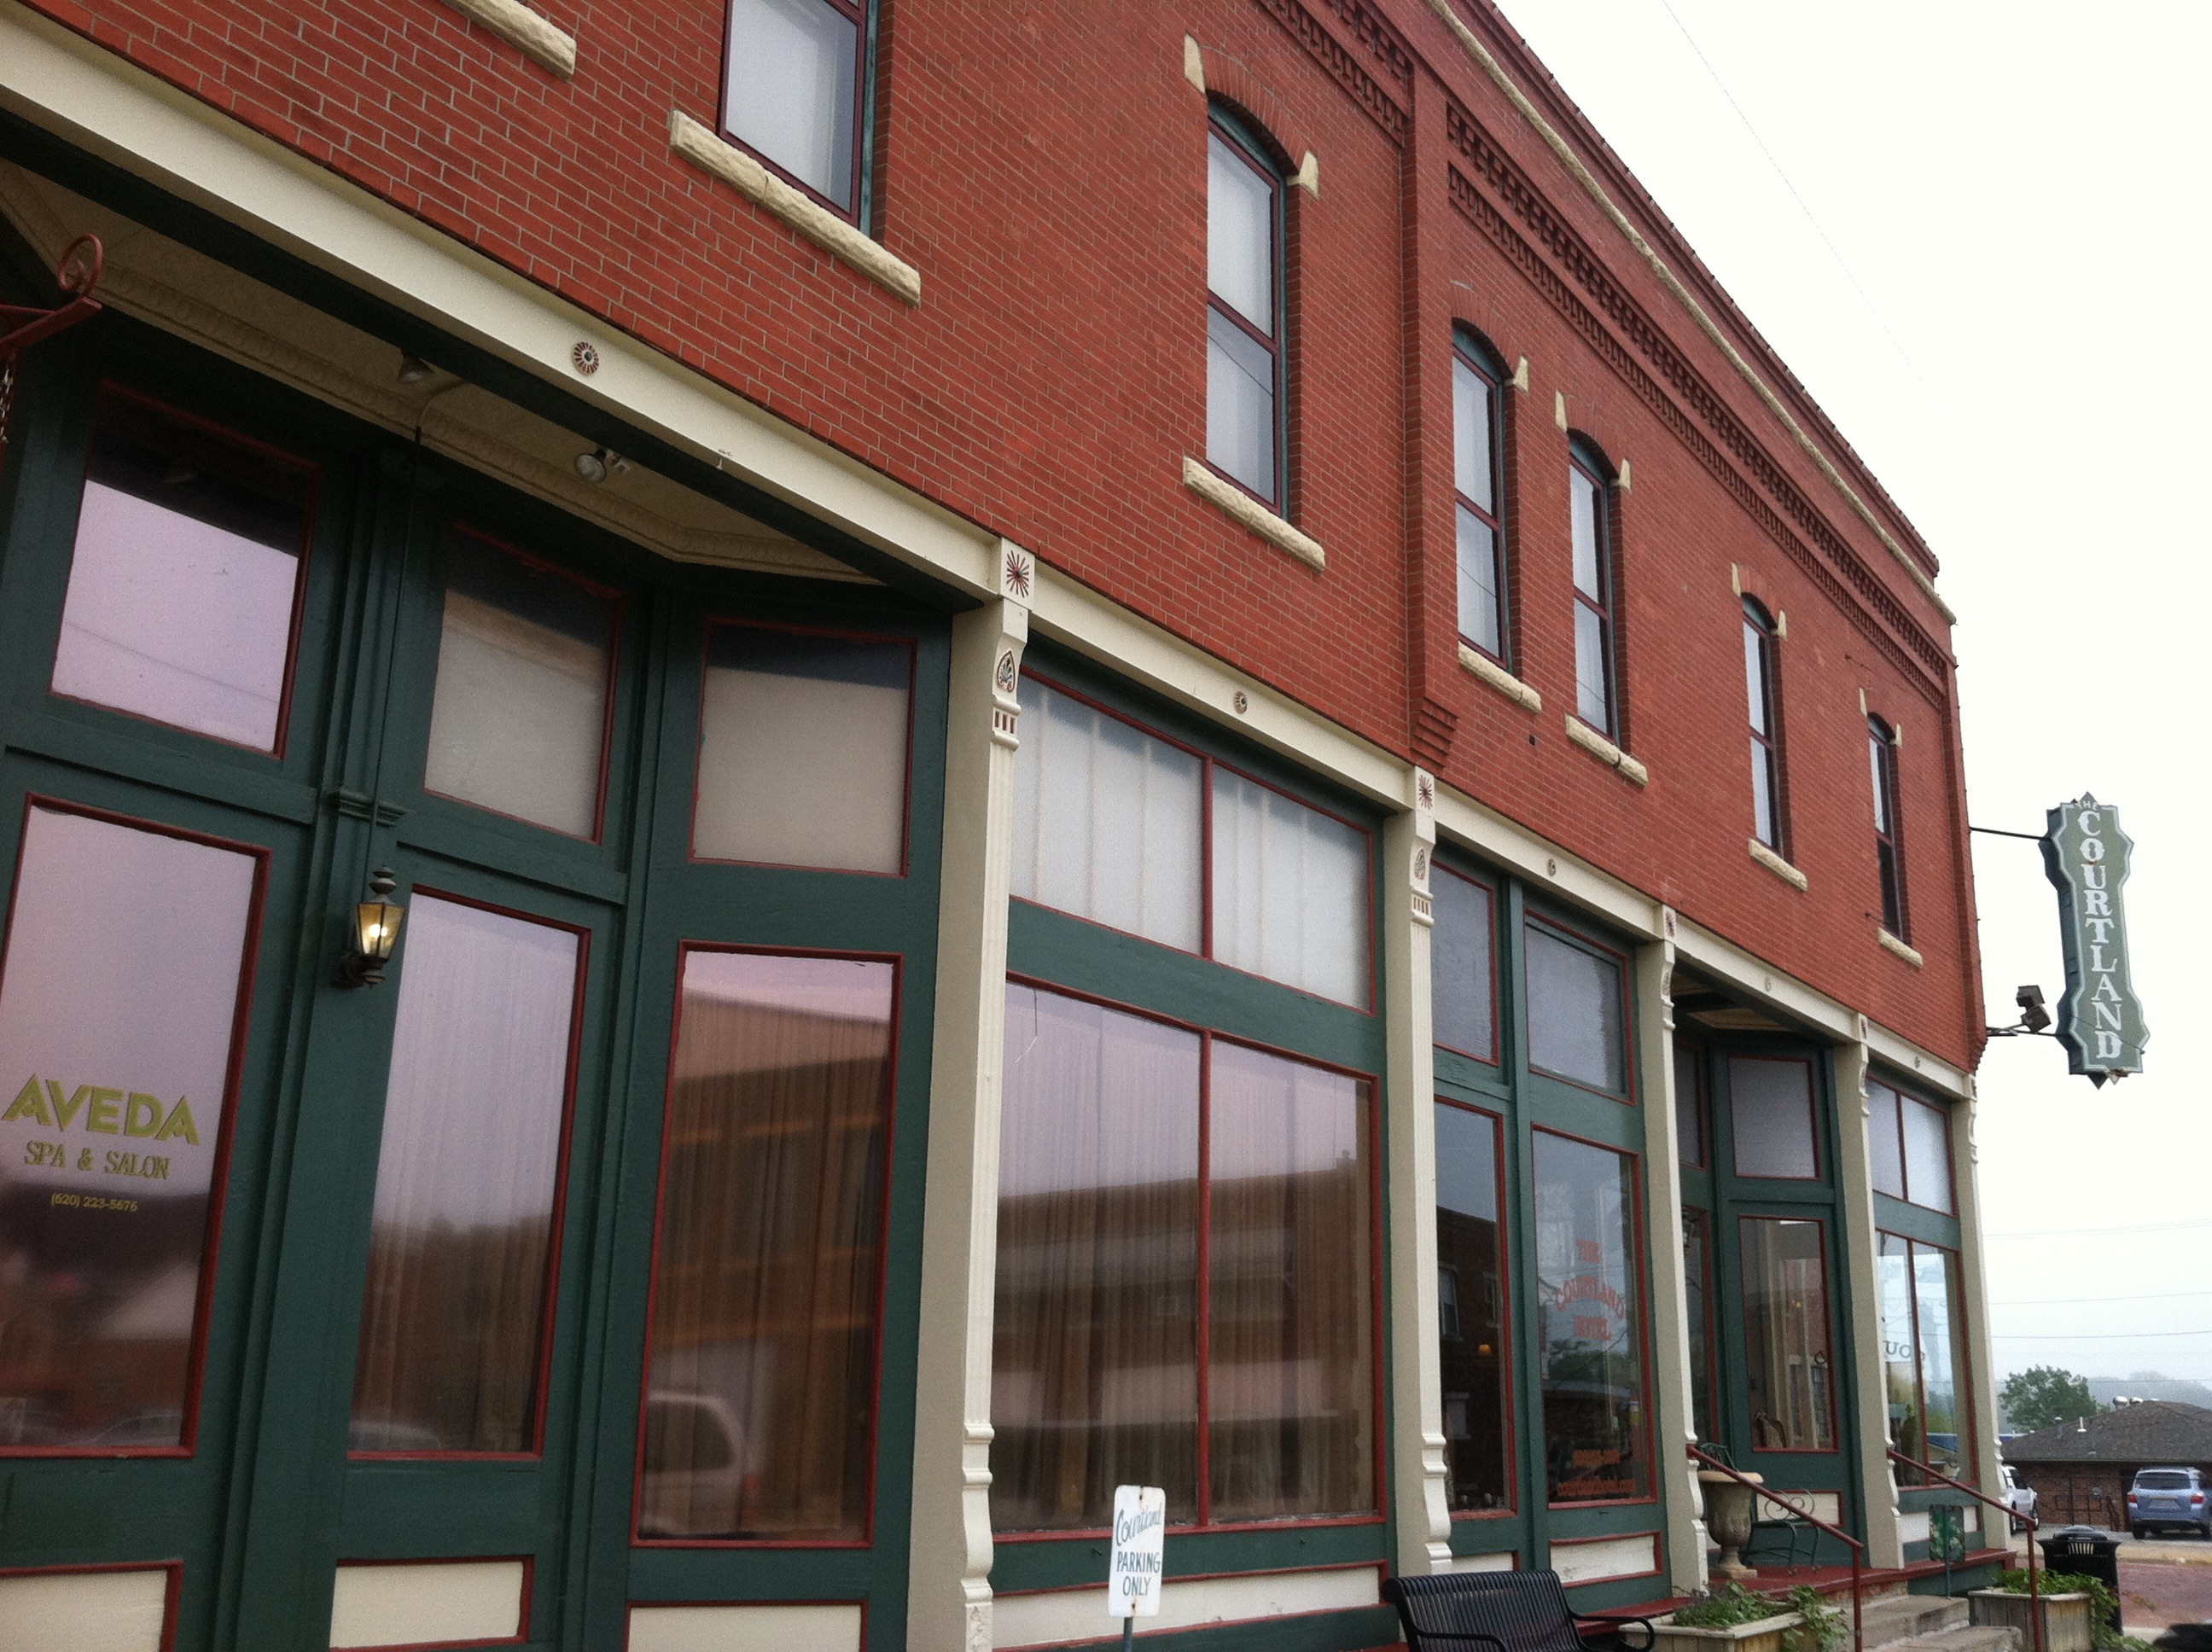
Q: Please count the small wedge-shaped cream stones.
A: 9